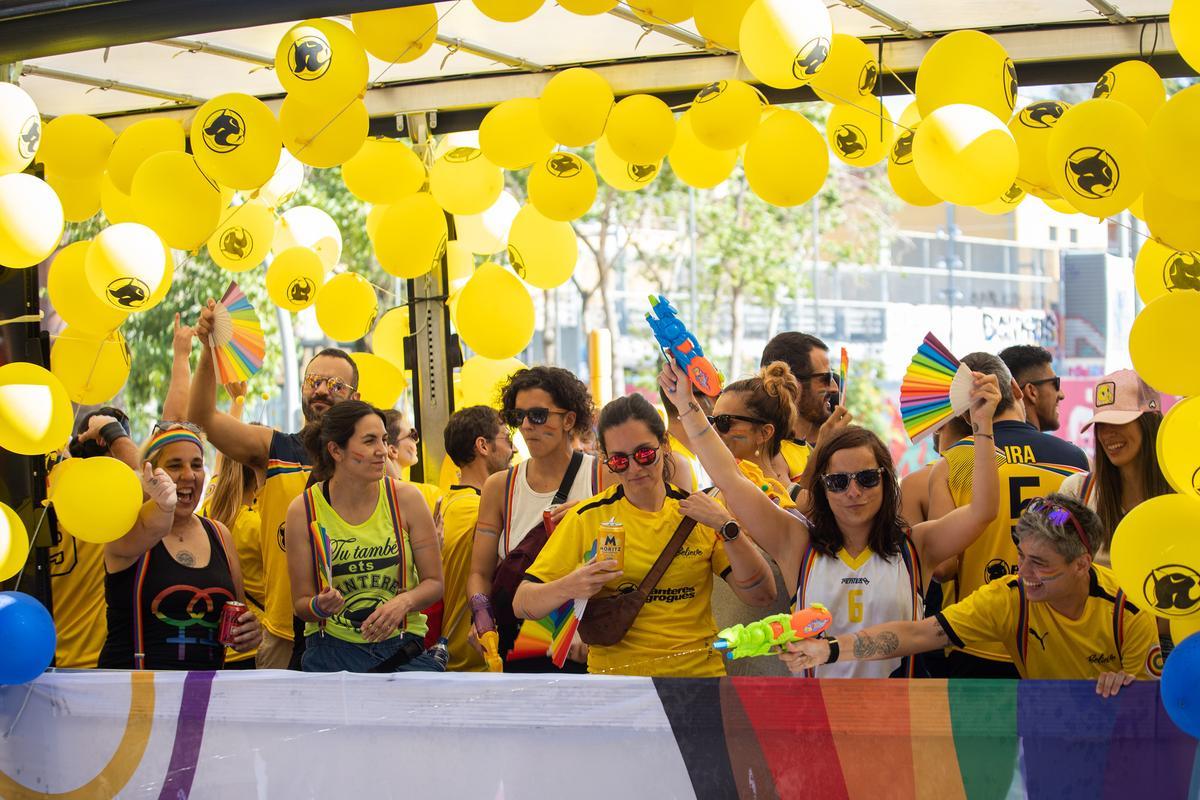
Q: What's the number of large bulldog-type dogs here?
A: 0